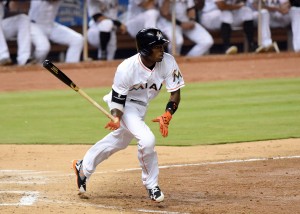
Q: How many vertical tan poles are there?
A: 3